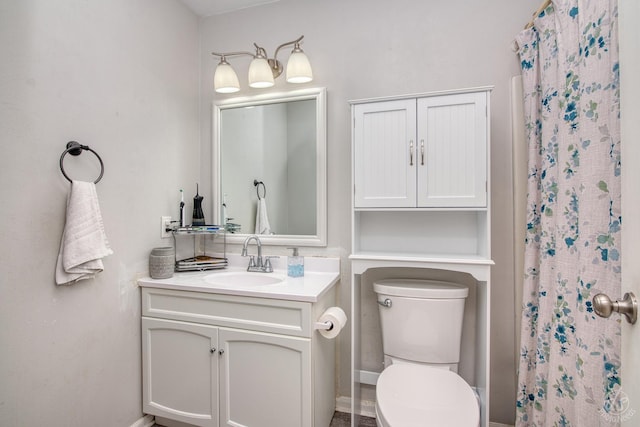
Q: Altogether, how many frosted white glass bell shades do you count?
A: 3